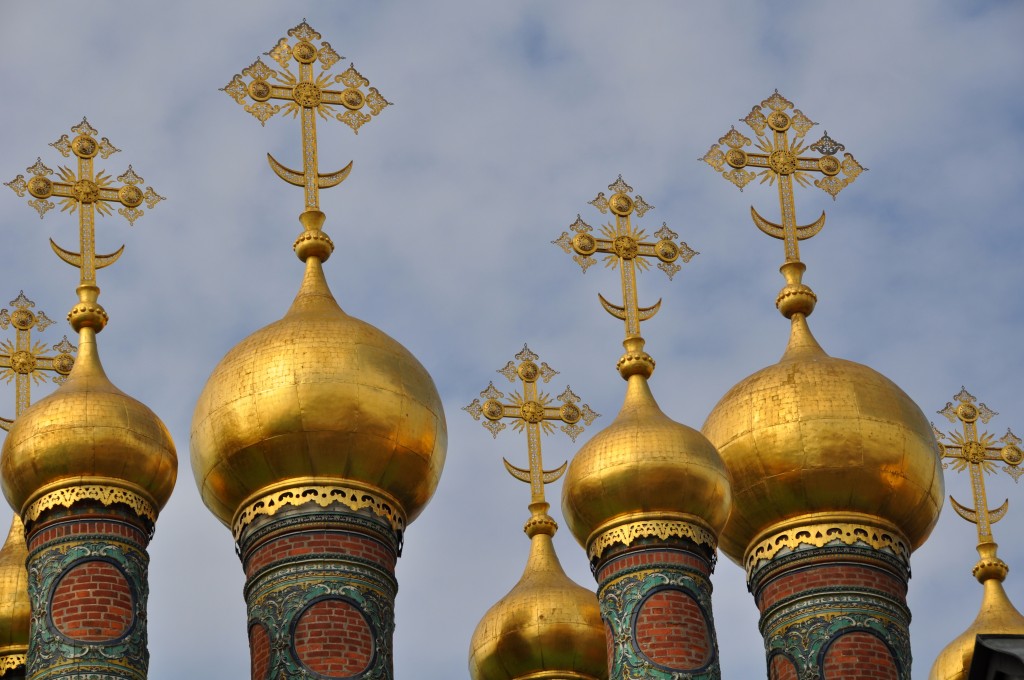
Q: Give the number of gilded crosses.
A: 7